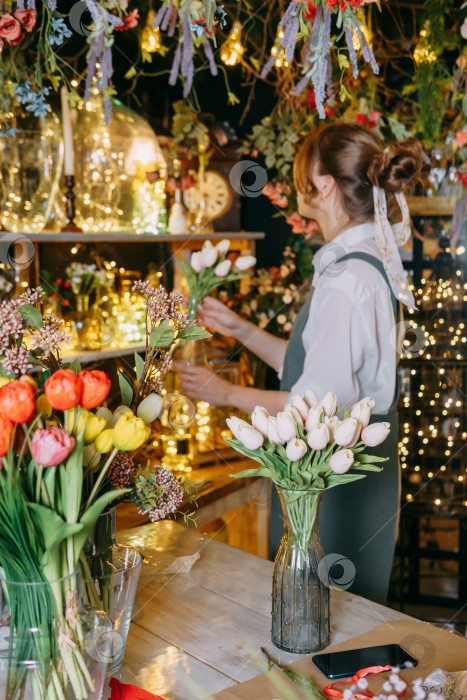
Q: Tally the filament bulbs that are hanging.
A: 5